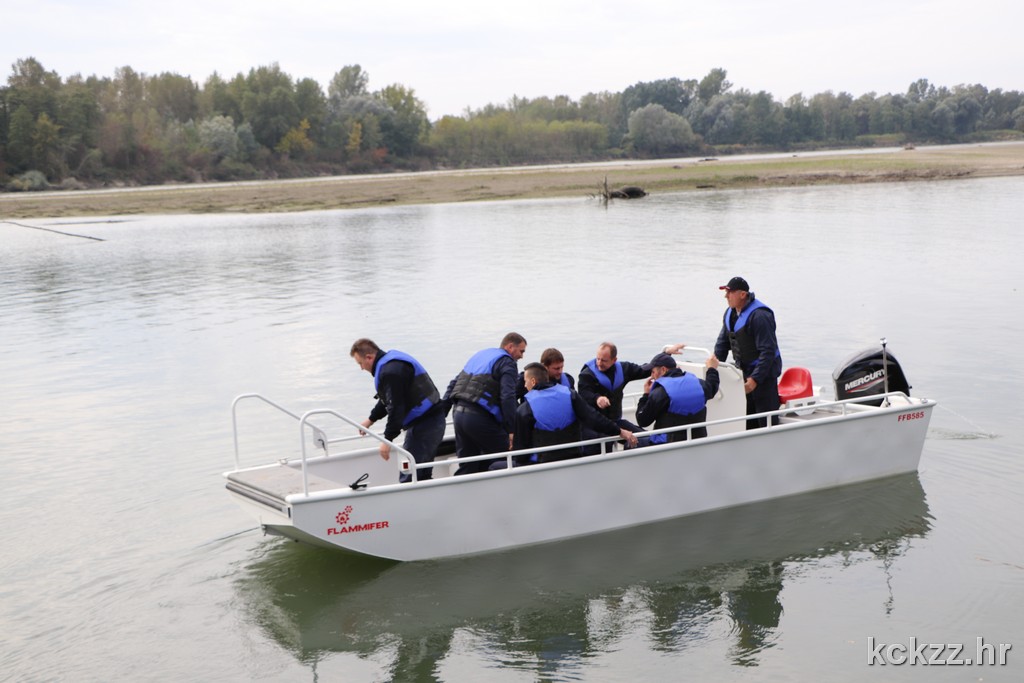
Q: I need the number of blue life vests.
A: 7